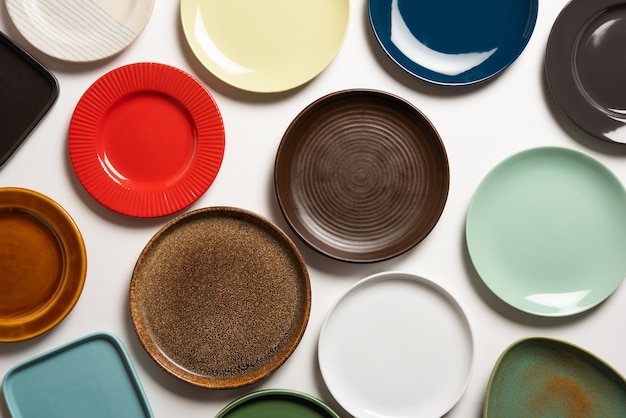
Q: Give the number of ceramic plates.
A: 14